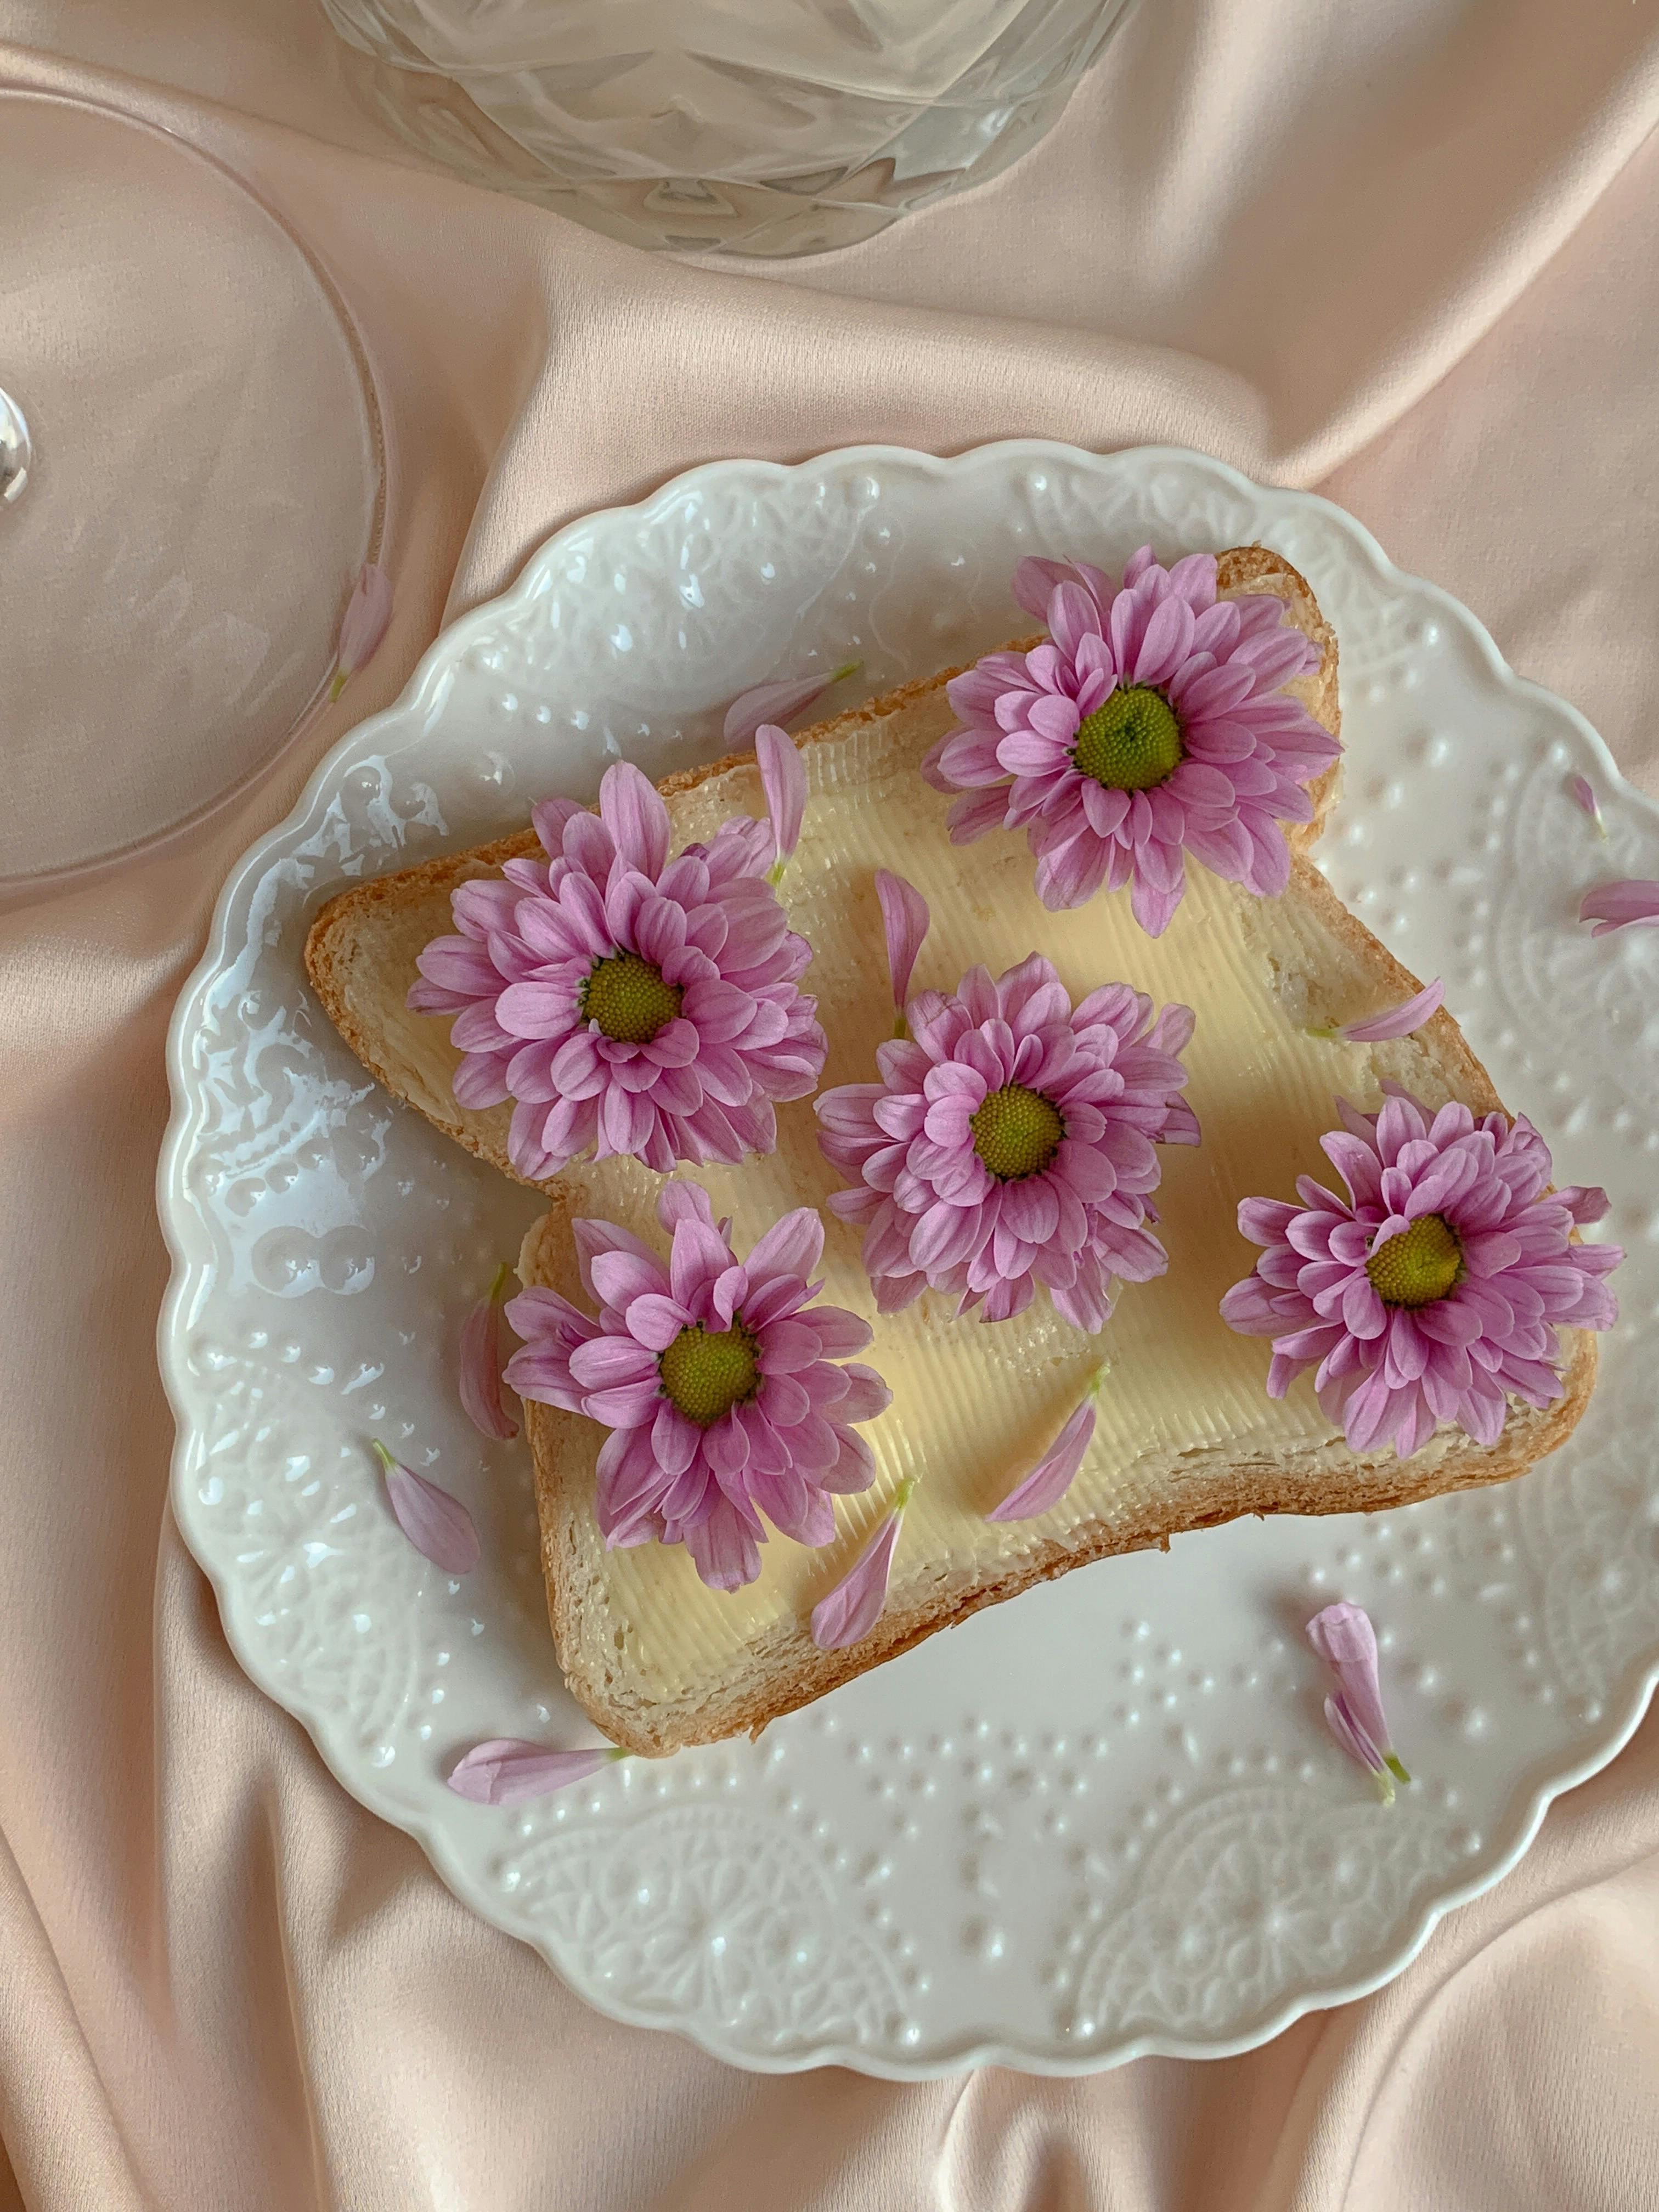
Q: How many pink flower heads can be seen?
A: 5